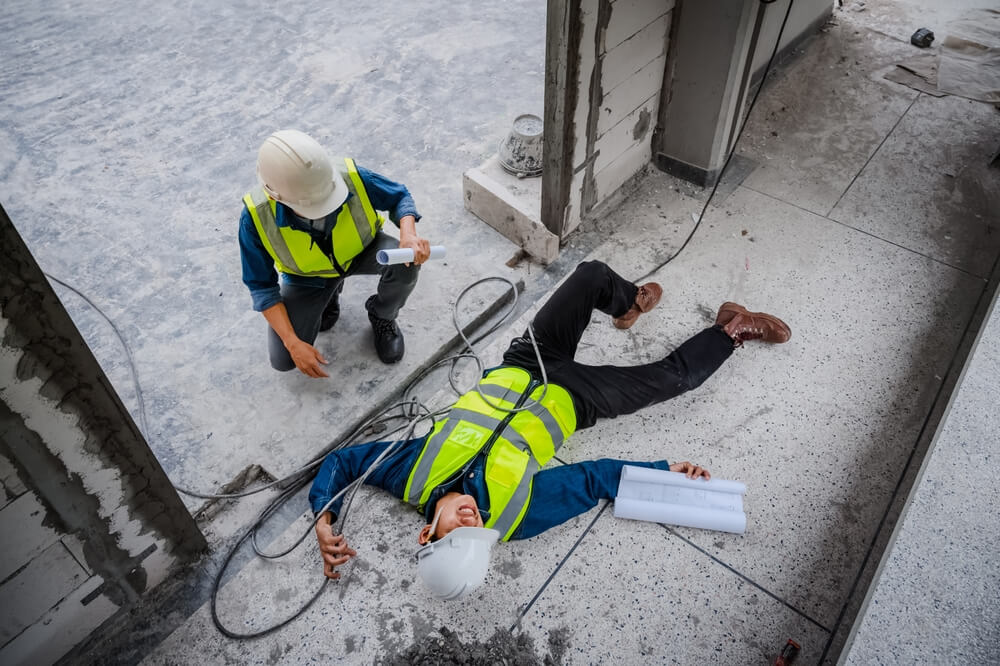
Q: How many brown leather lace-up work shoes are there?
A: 2